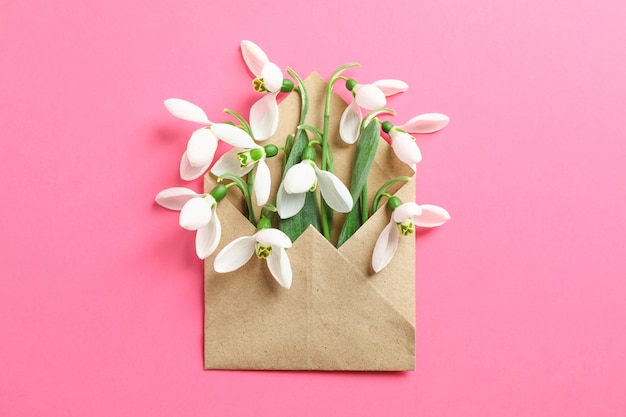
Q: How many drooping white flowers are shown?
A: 9